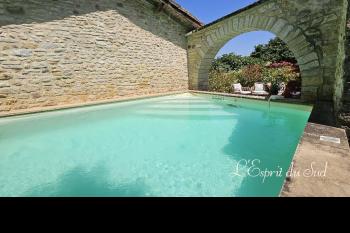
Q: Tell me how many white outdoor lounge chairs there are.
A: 2